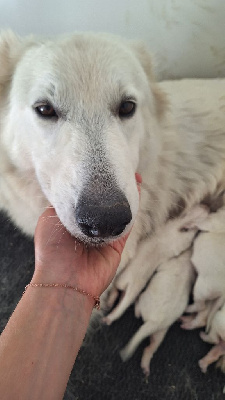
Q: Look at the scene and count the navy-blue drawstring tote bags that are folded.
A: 0